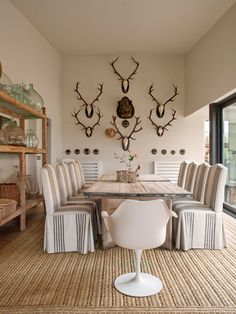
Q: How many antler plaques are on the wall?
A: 6